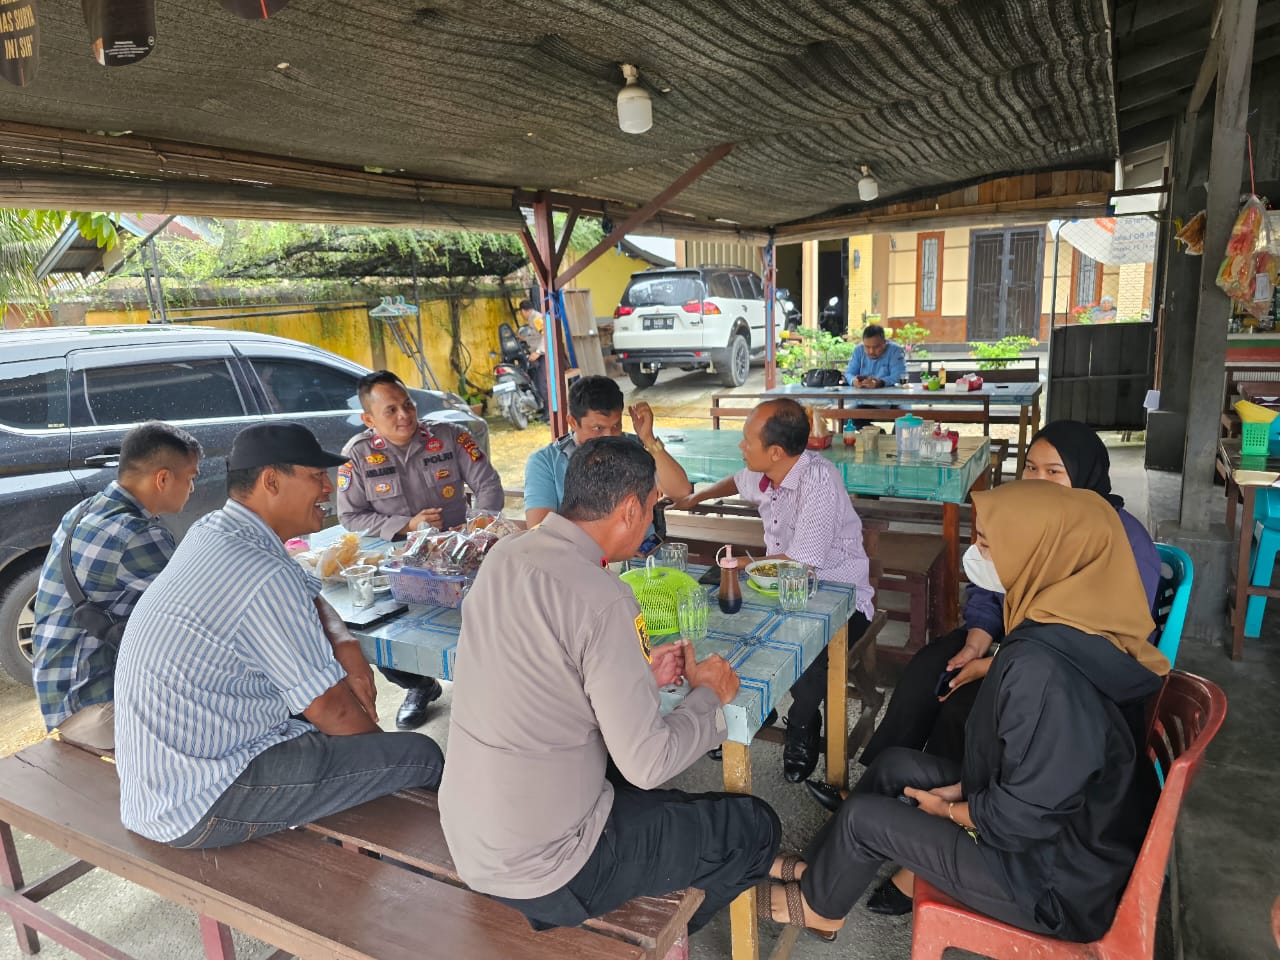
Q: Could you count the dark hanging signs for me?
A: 3